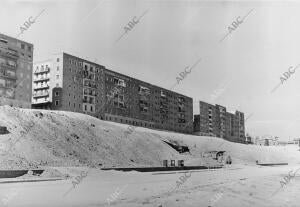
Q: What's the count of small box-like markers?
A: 3